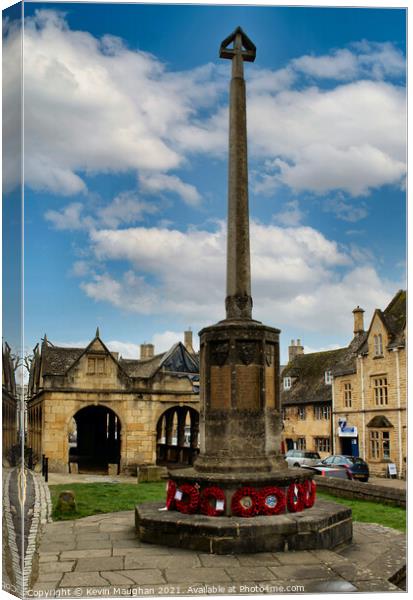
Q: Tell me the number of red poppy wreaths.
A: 7